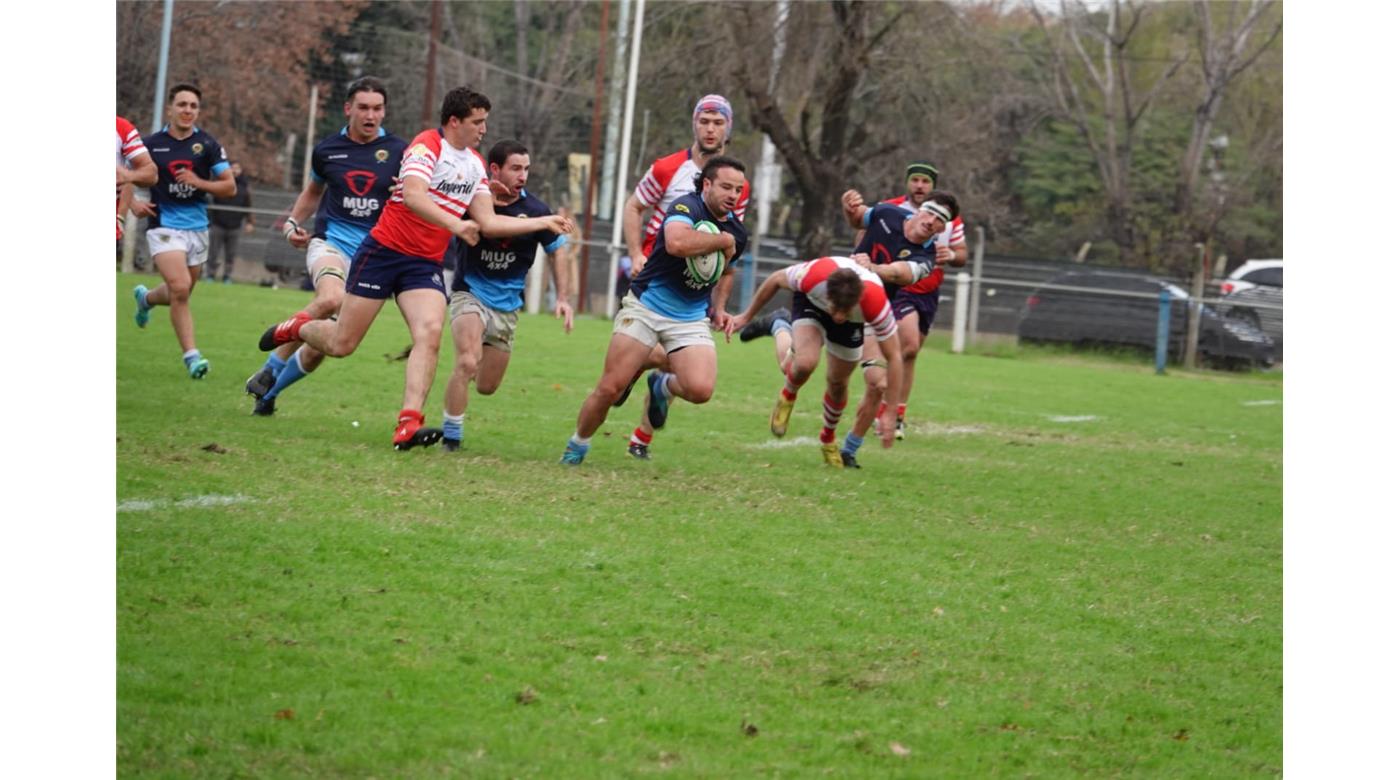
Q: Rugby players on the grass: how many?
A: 10